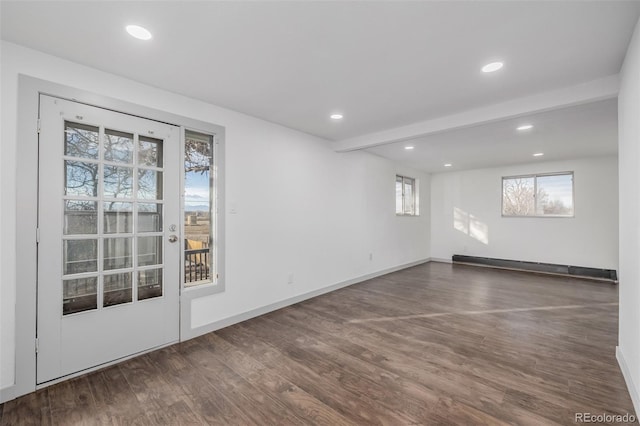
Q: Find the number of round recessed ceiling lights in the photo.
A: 7